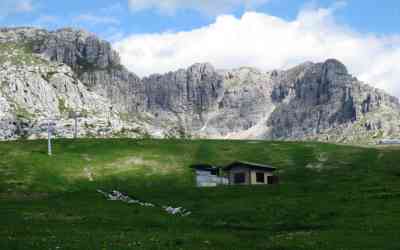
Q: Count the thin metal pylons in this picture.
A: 2